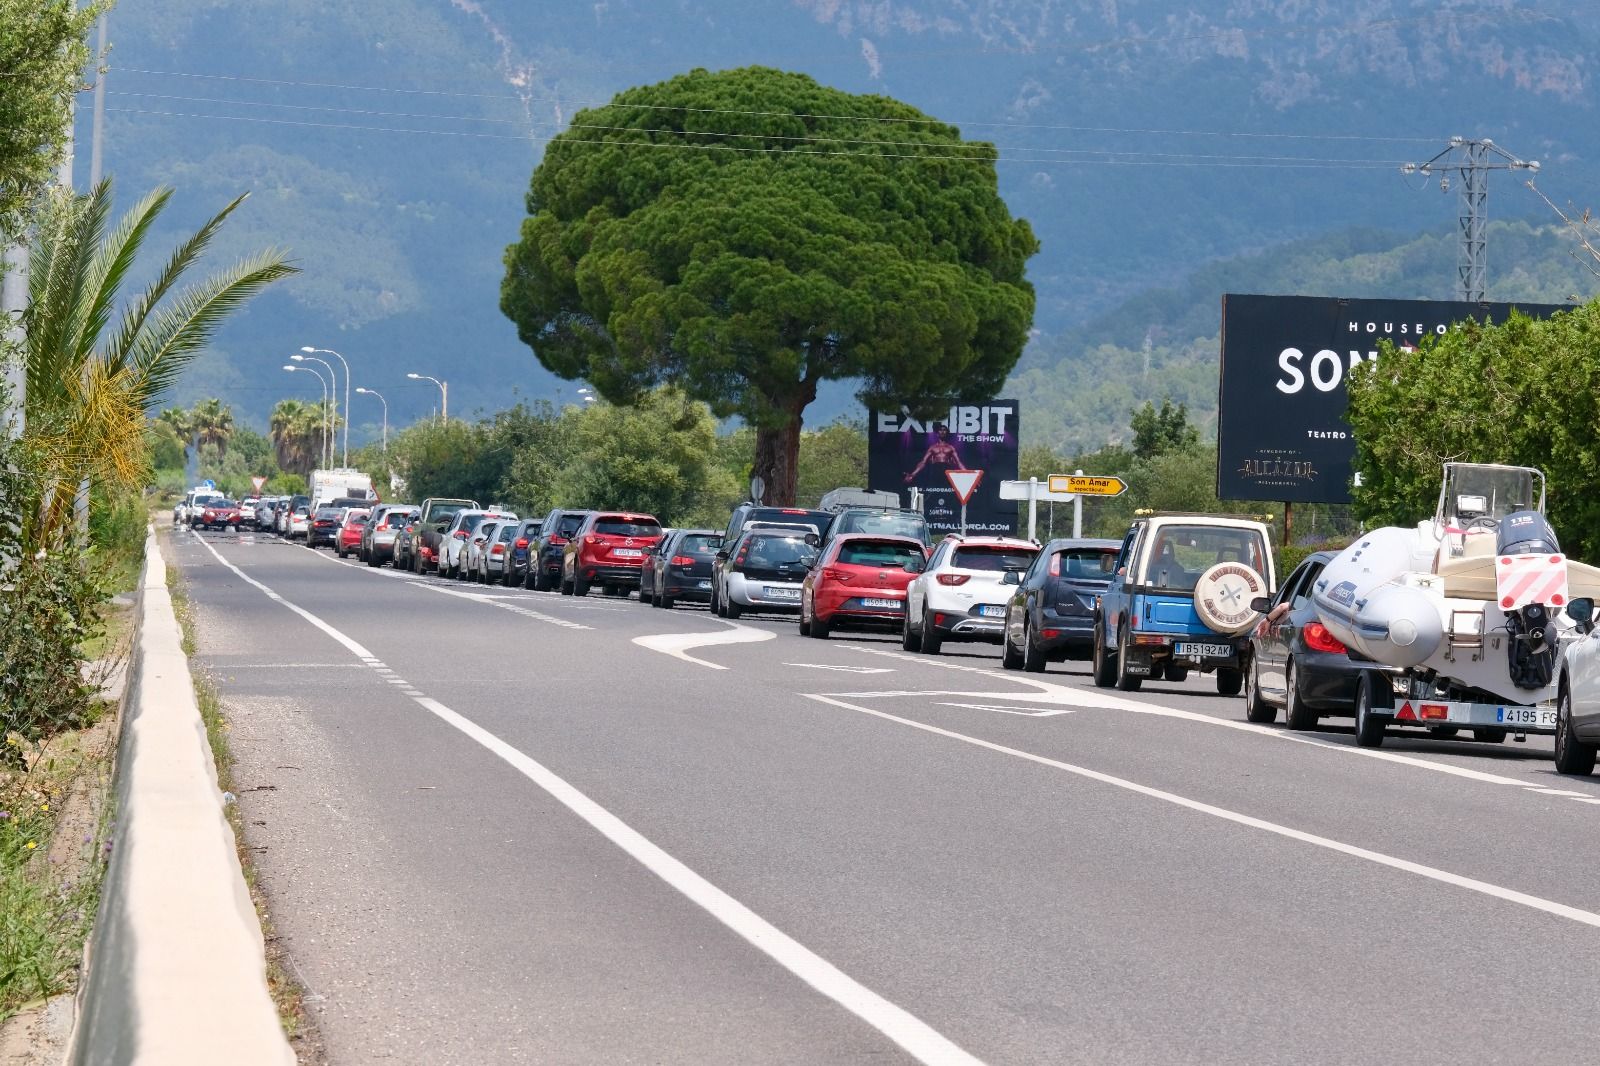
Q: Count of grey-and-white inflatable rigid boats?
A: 1